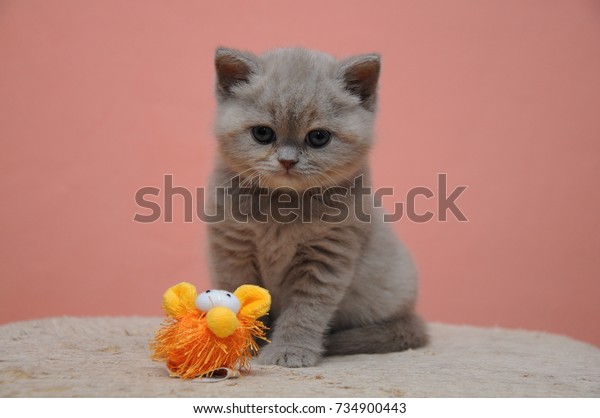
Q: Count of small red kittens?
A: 0